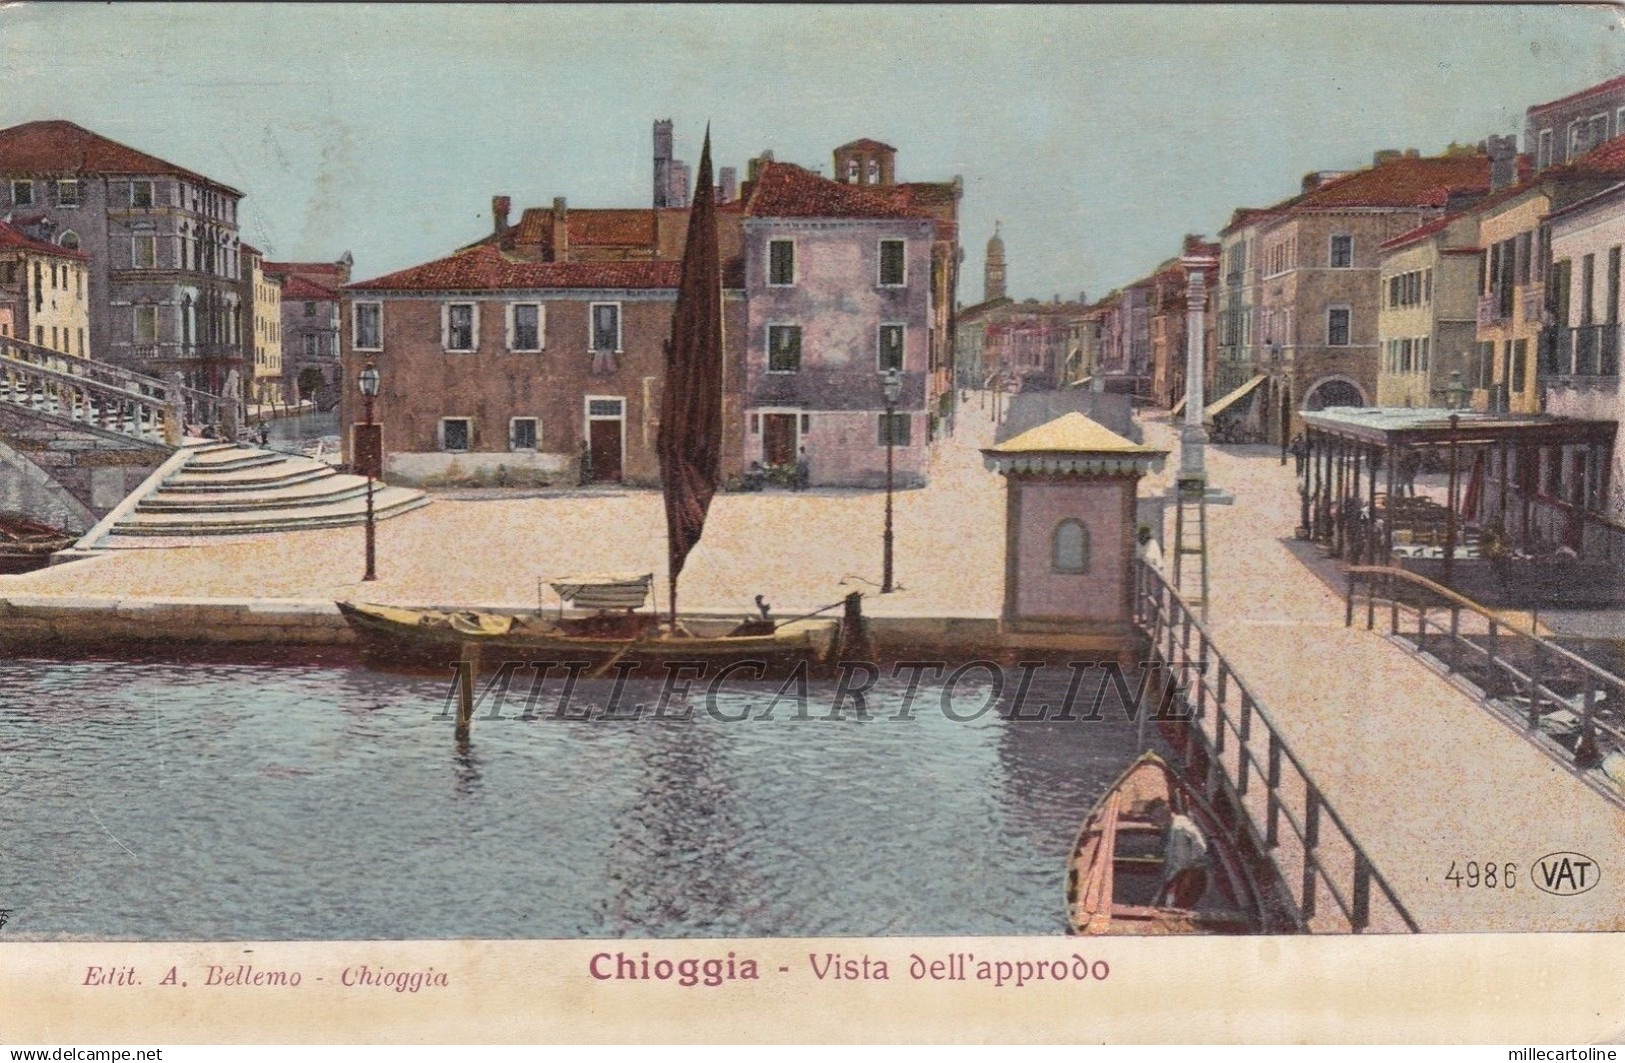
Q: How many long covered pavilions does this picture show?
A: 1